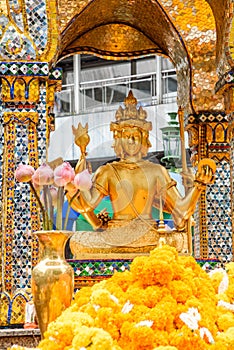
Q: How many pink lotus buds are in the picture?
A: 4